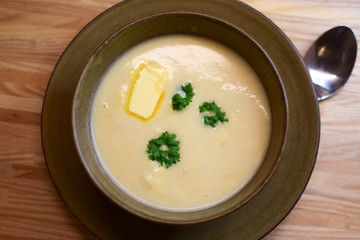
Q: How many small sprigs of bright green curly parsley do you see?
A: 3